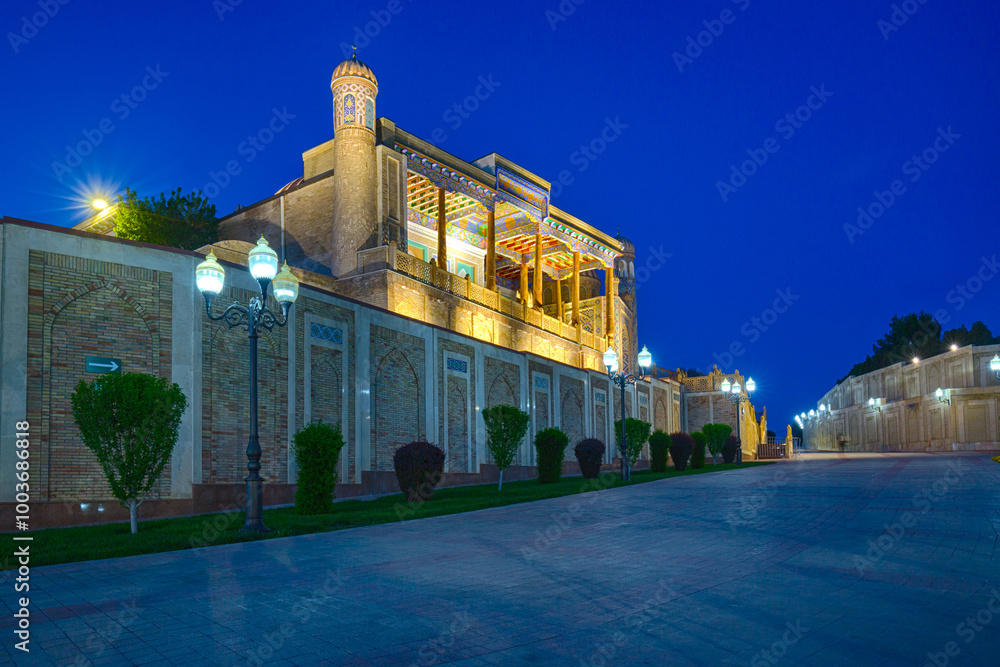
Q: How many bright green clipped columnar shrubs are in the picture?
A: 4